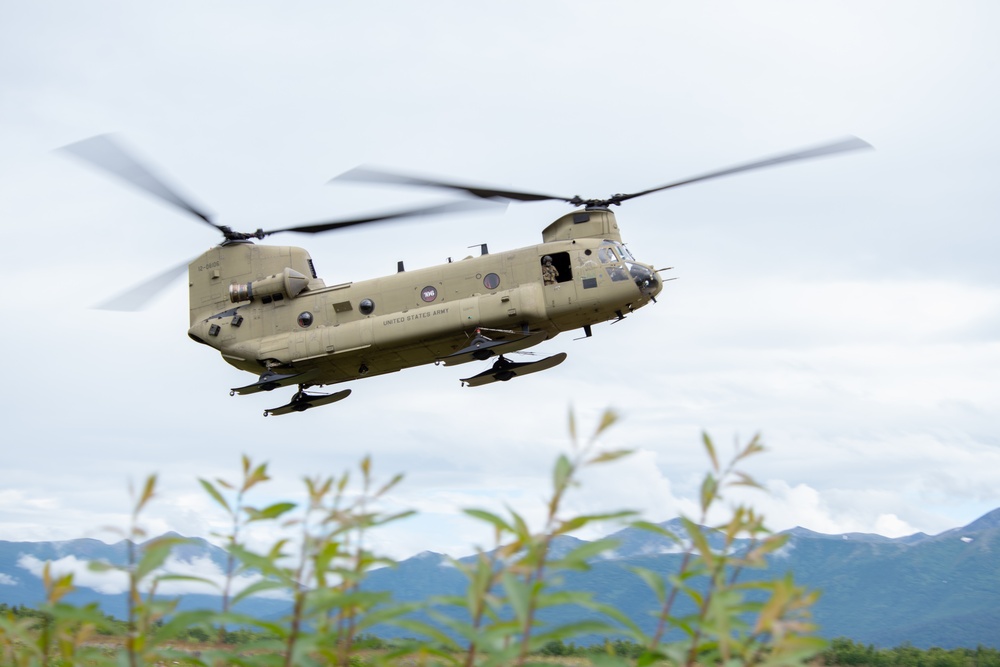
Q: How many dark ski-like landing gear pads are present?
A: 4